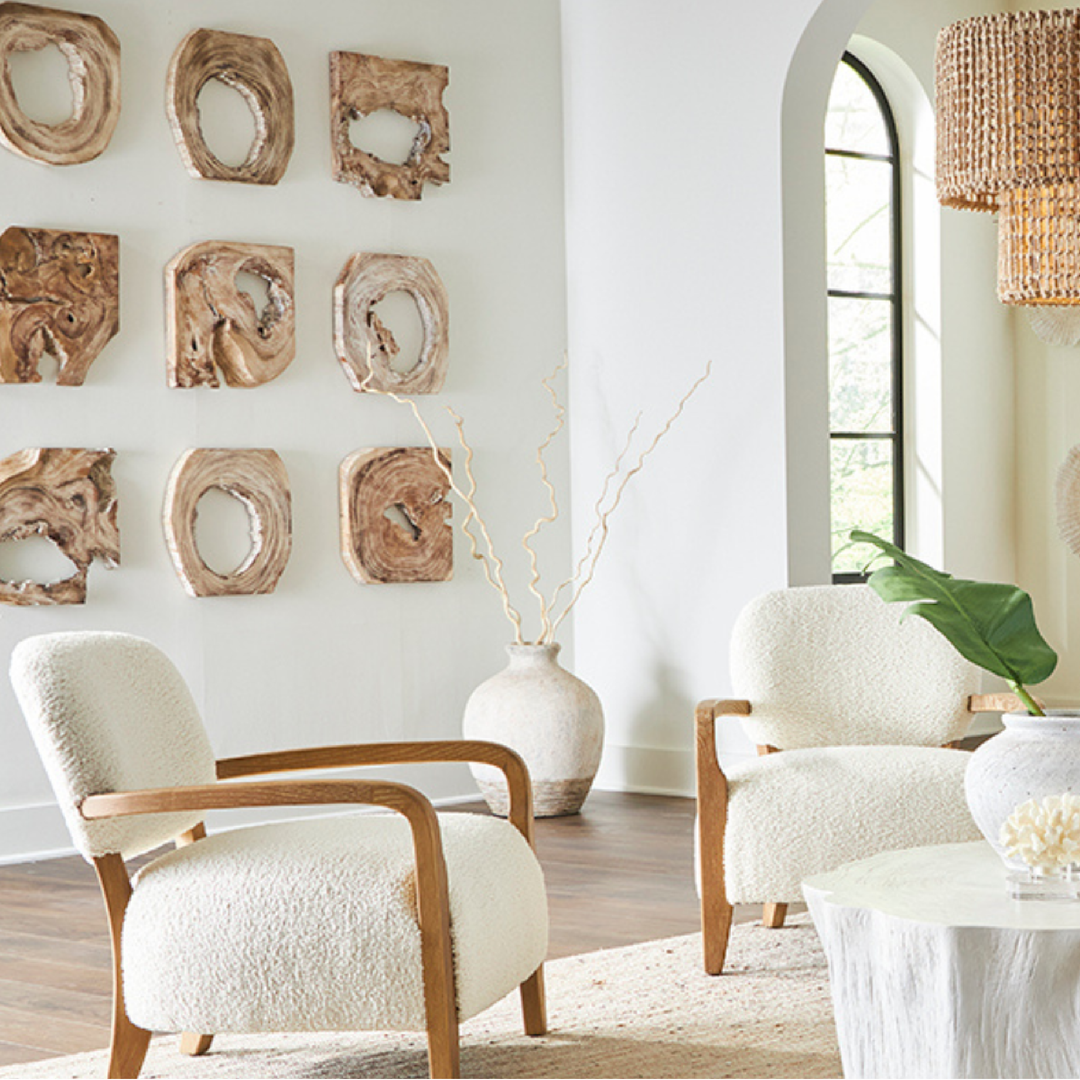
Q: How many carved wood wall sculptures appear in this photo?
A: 9